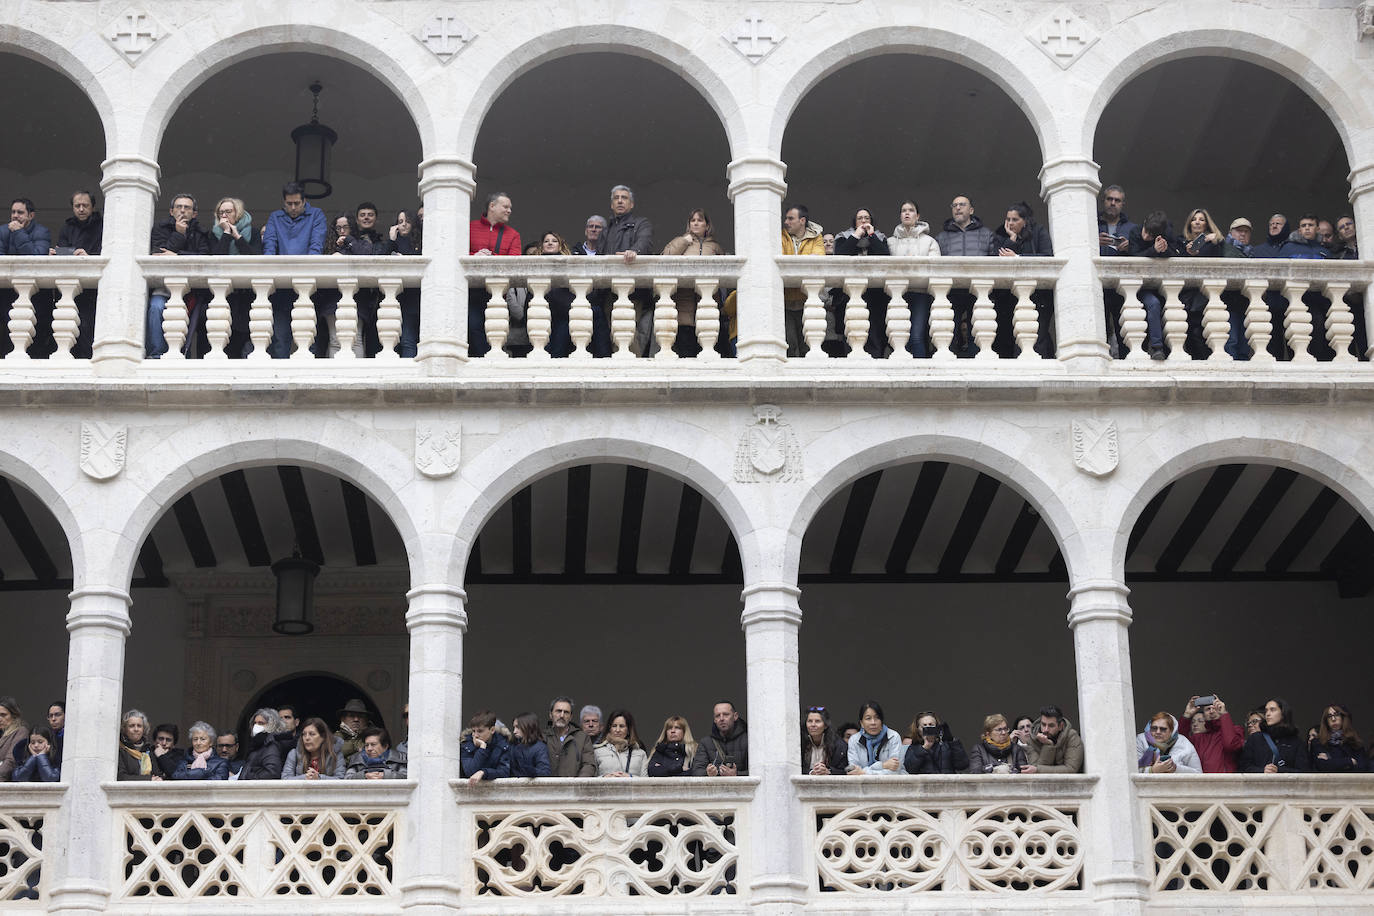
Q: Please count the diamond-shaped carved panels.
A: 4